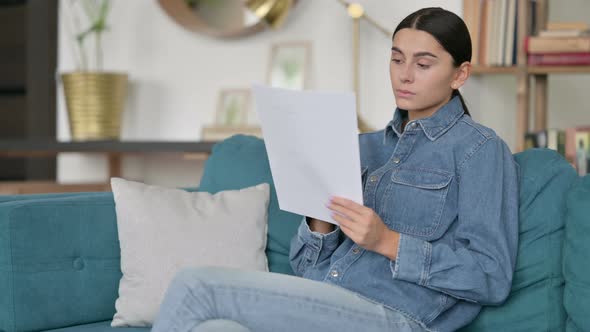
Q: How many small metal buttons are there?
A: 5